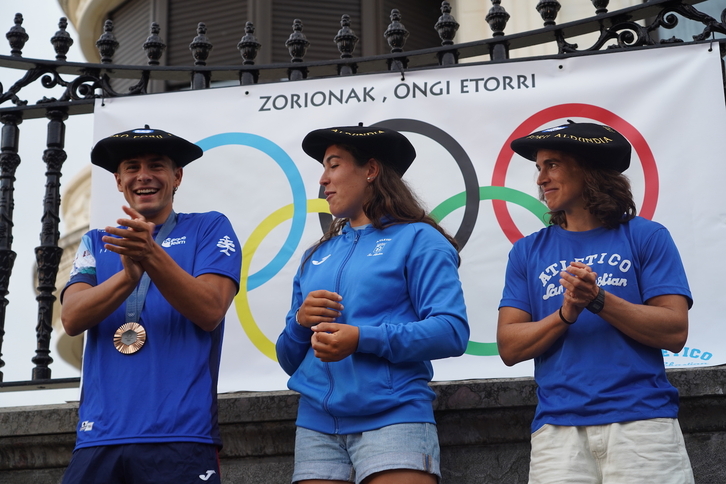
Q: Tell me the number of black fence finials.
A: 13